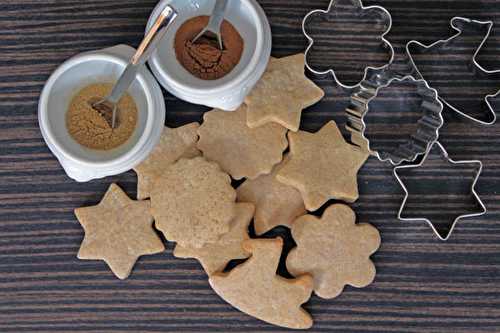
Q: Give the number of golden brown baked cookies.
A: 10